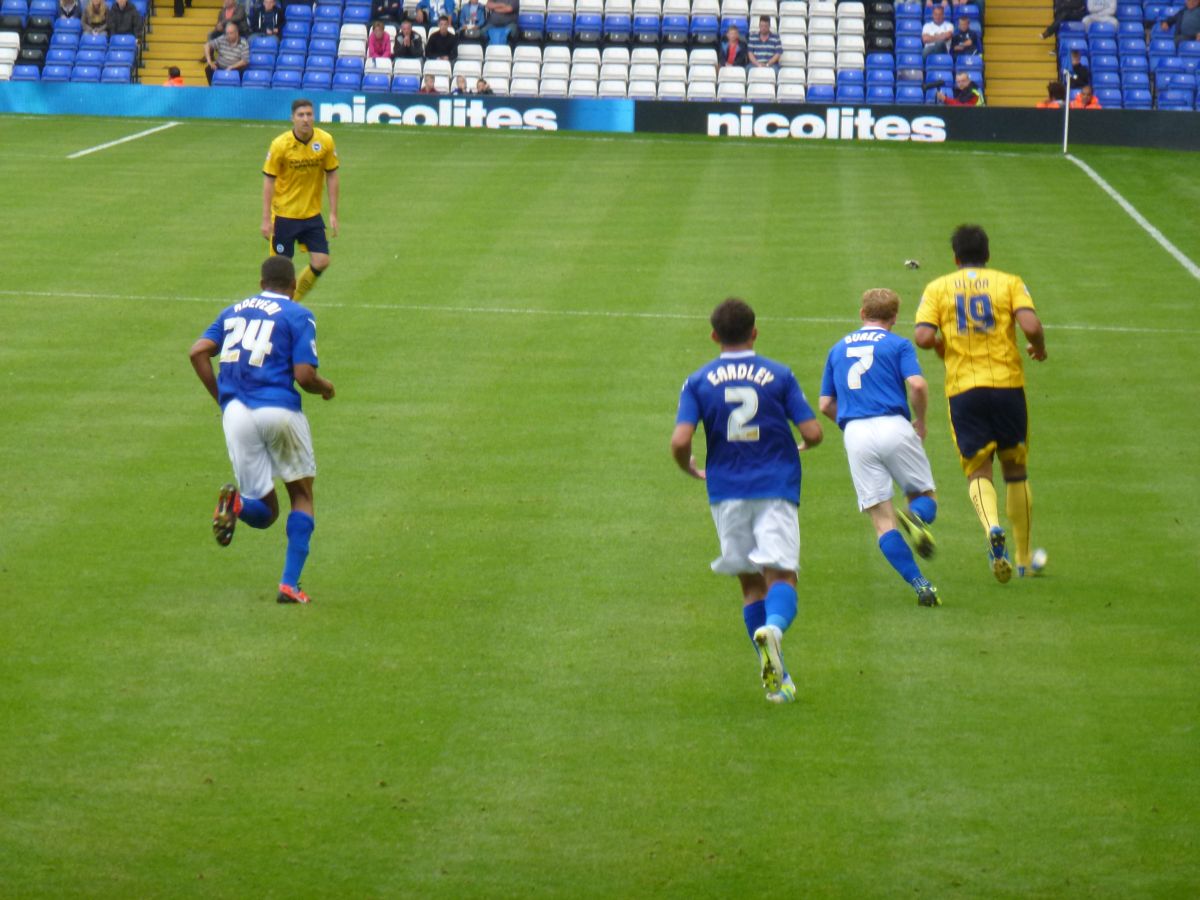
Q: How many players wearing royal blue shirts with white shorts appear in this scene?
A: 3